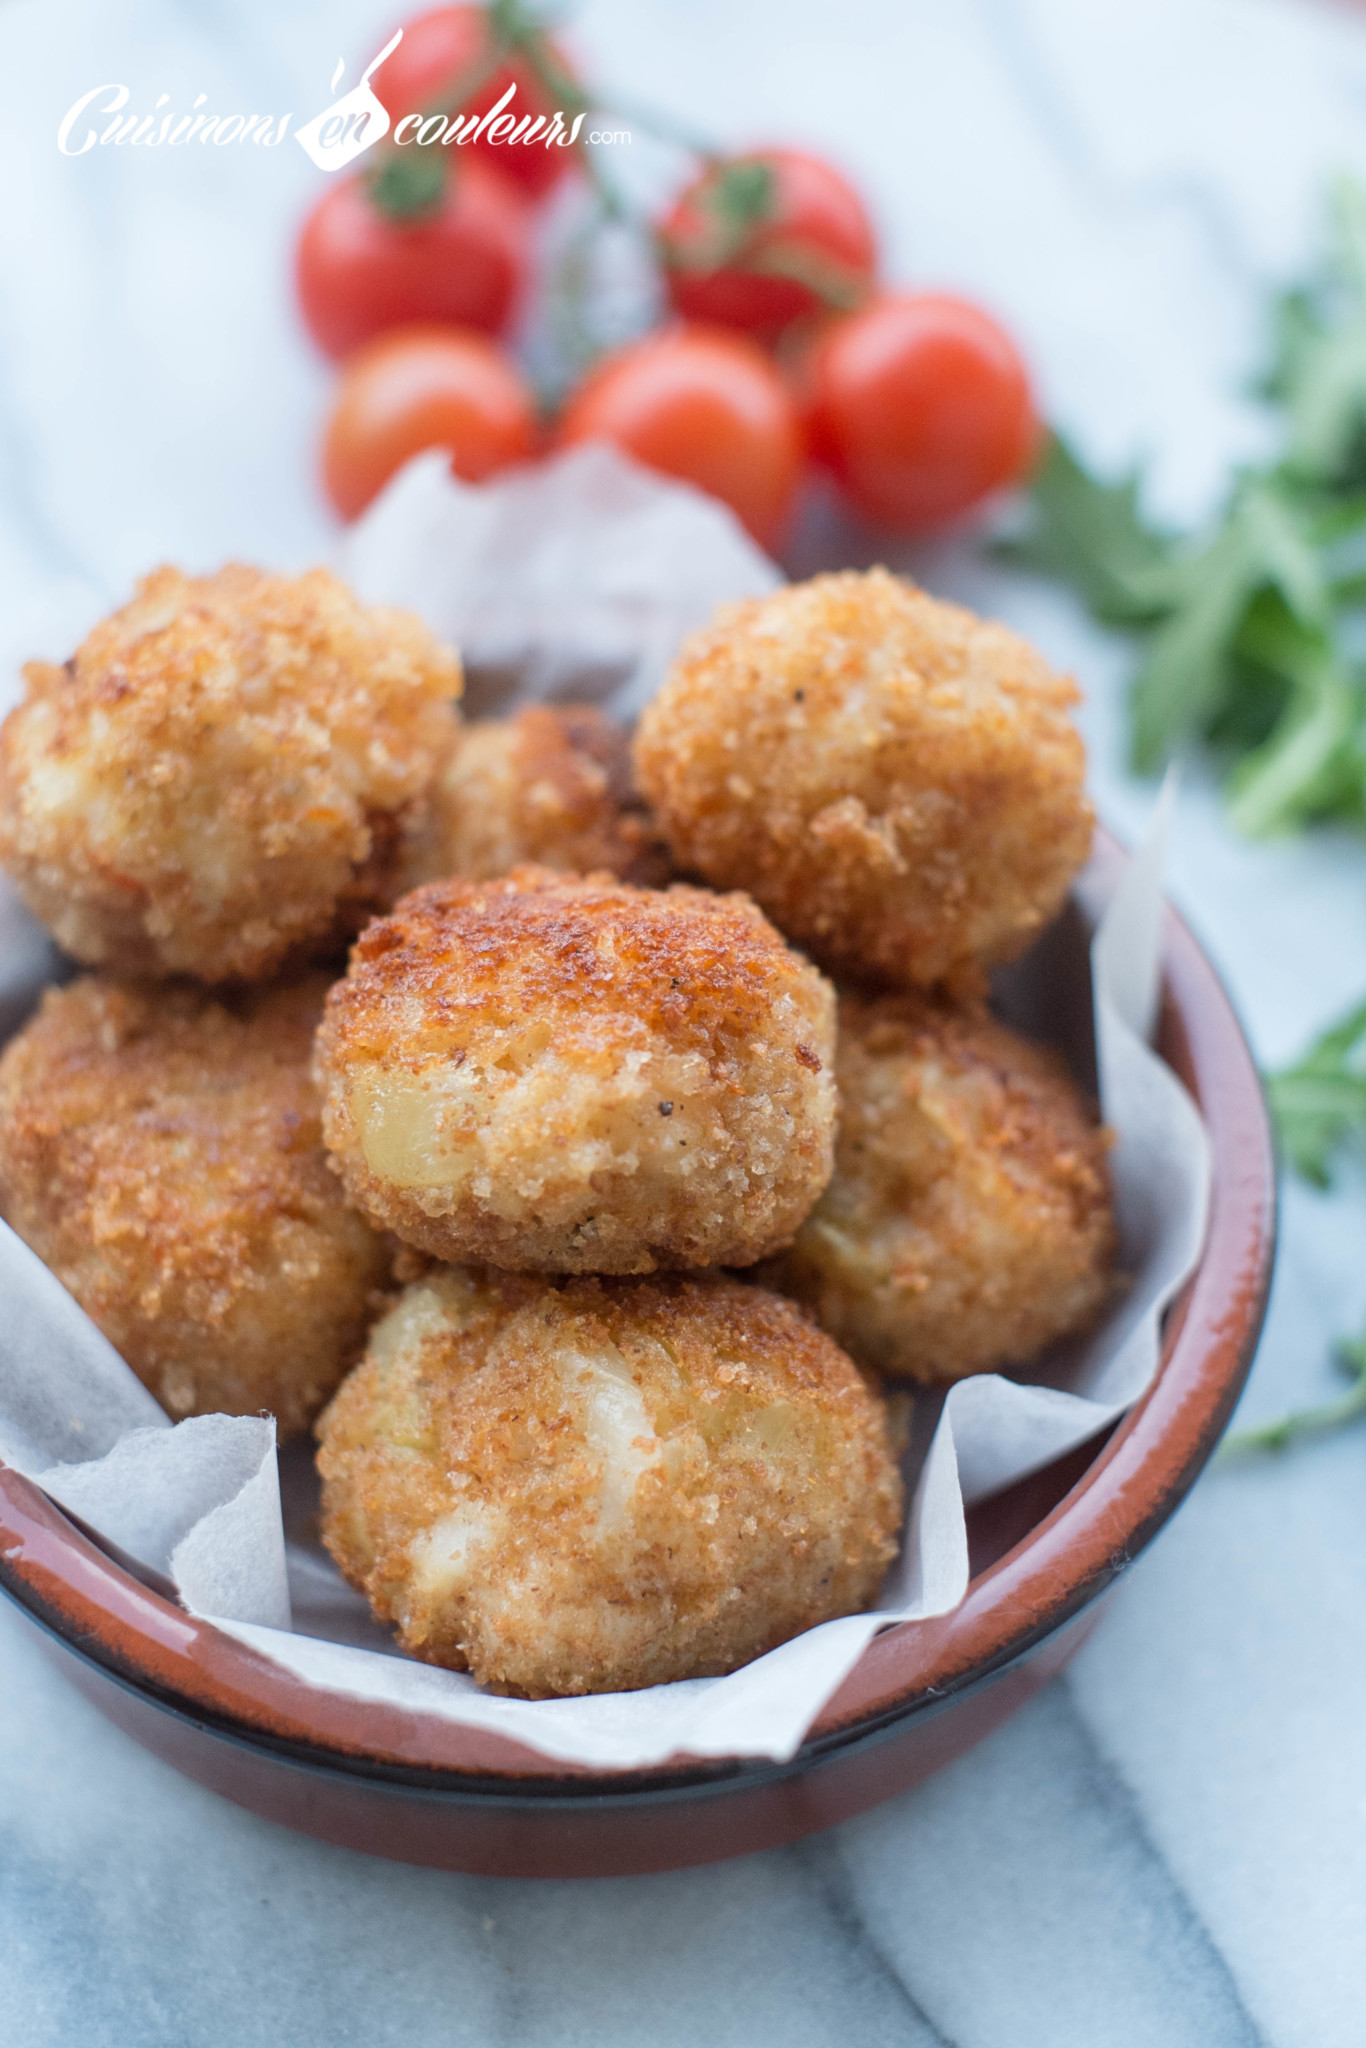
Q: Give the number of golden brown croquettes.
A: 7